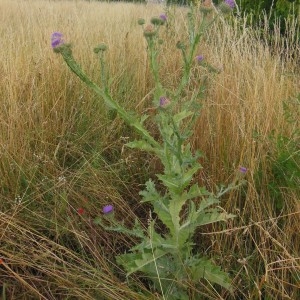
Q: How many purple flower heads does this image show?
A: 7